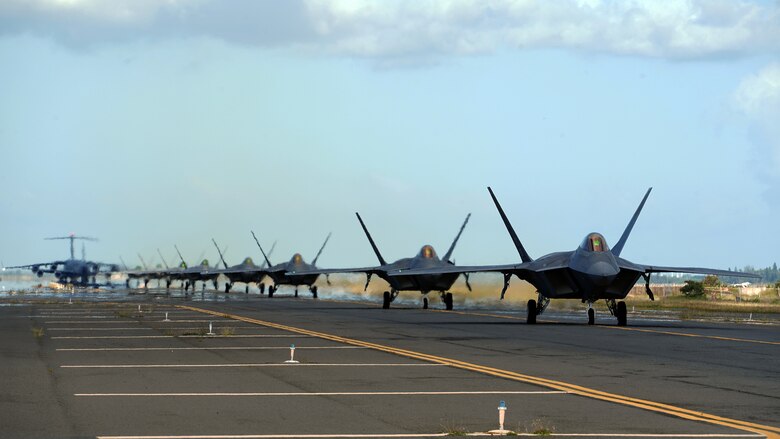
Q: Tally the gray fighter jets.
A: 8